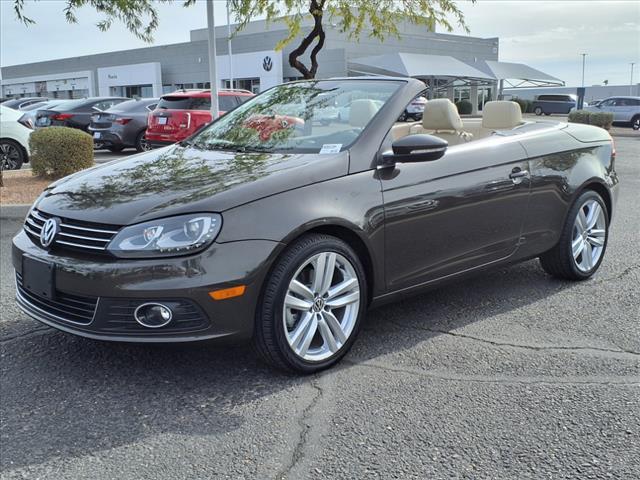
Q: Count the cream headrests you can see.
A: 3